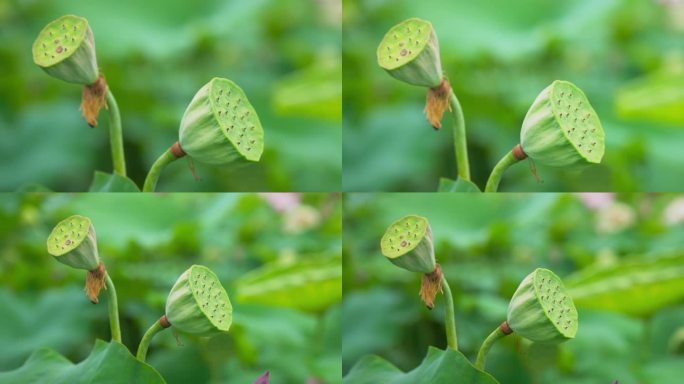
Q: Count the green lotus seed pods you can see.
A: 8